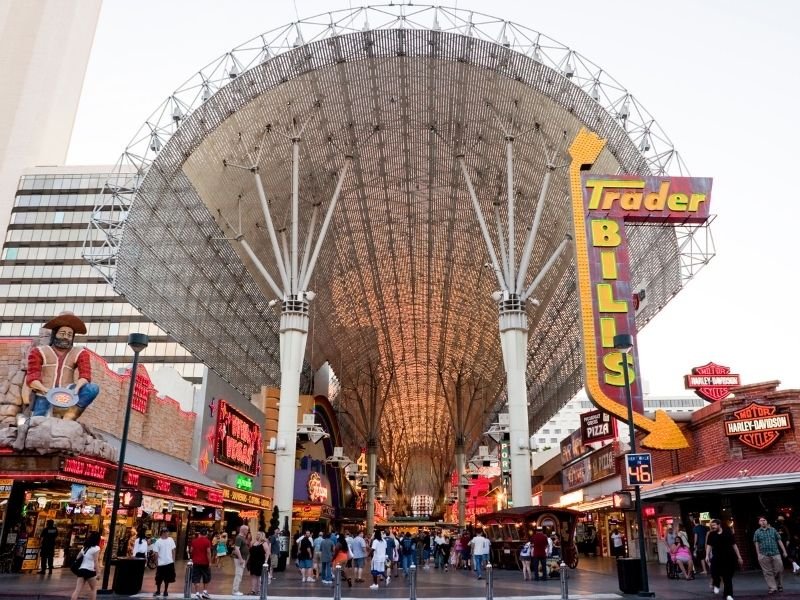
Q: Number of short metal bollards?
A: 6